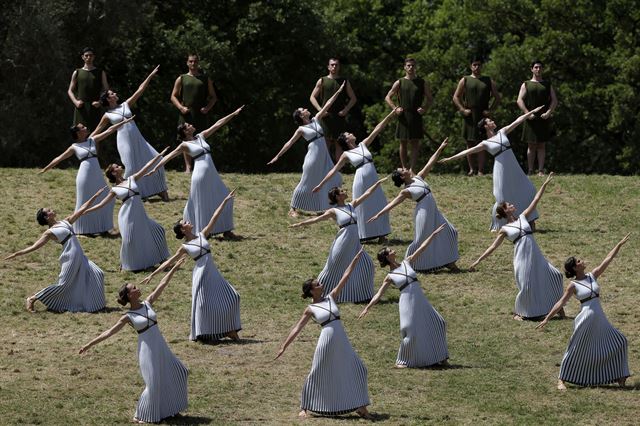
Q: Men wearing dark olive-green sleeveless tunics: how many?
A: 6